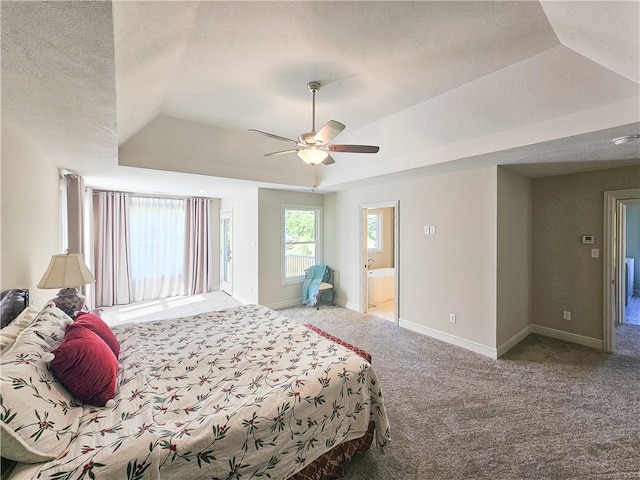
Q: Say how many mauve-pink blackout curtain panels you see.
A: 3